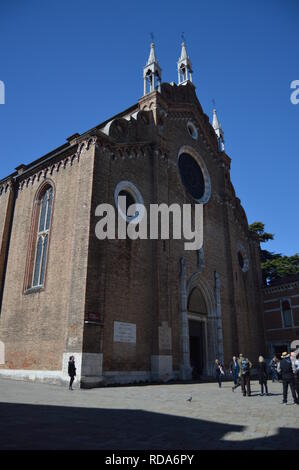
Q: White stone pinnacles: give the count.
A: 3